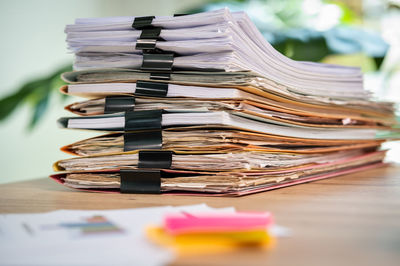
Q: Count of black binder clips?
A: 11